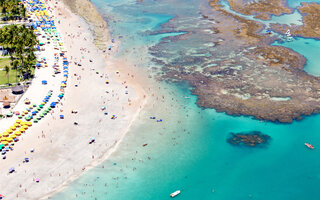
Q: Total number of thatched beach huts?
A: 2